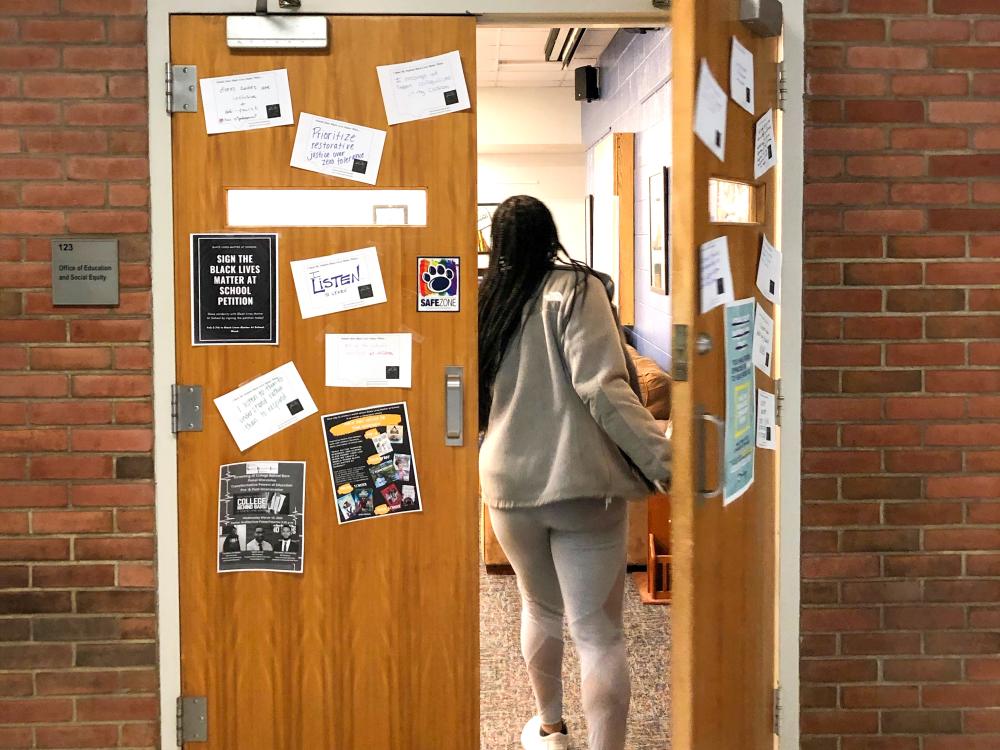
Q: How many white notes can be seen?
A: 13